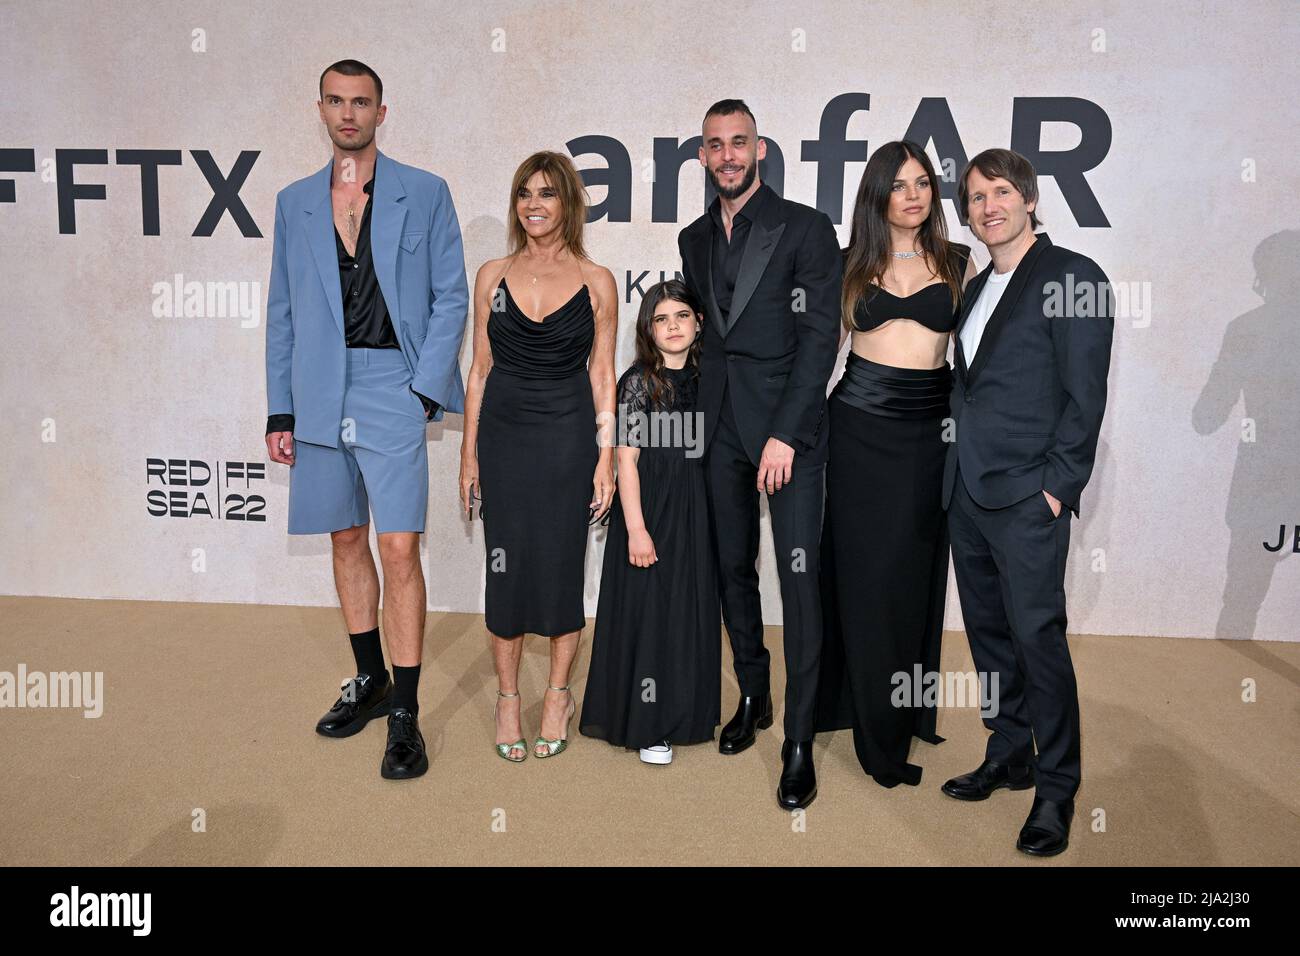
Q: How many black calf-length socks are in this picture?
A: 2